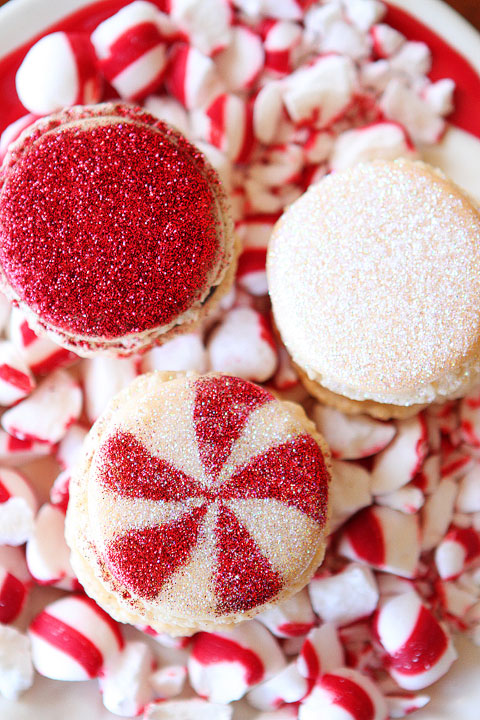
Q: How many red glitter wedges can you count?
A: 5